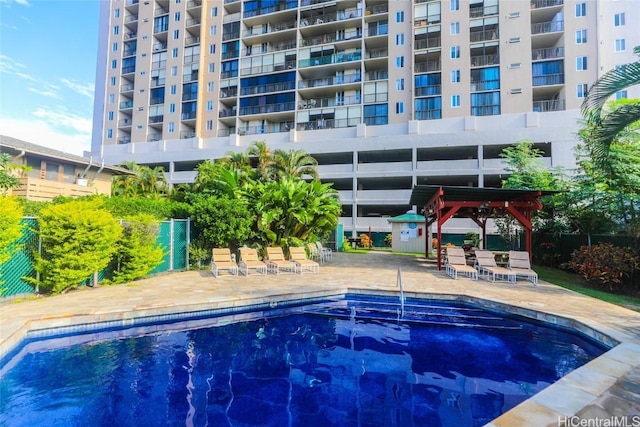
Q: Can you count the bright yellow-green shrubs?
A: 3